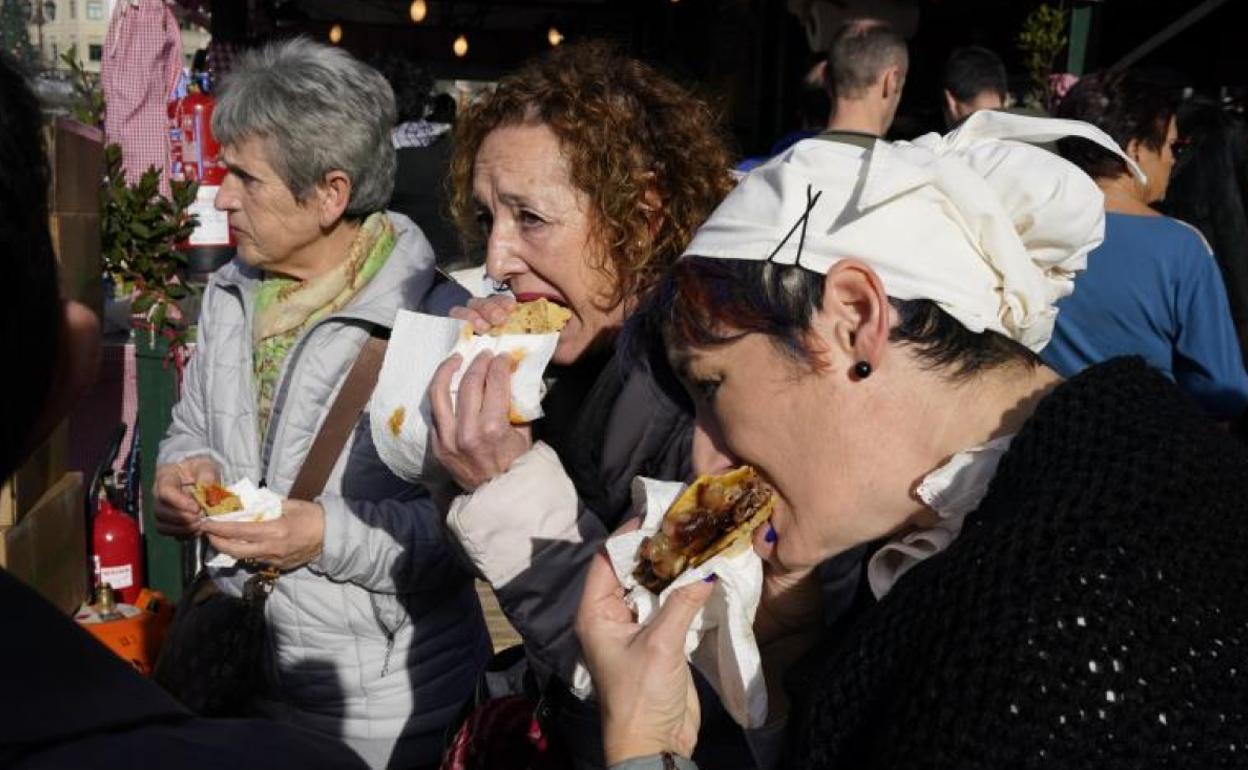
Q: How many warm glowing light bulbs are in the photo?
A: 4